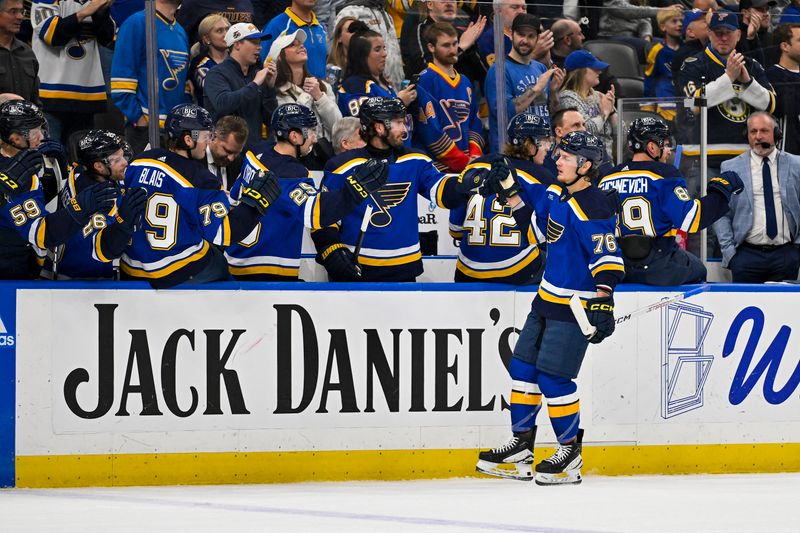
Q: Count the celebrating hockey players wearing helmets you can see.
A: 8